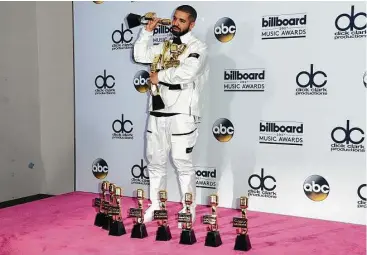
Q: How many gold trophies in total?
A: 13